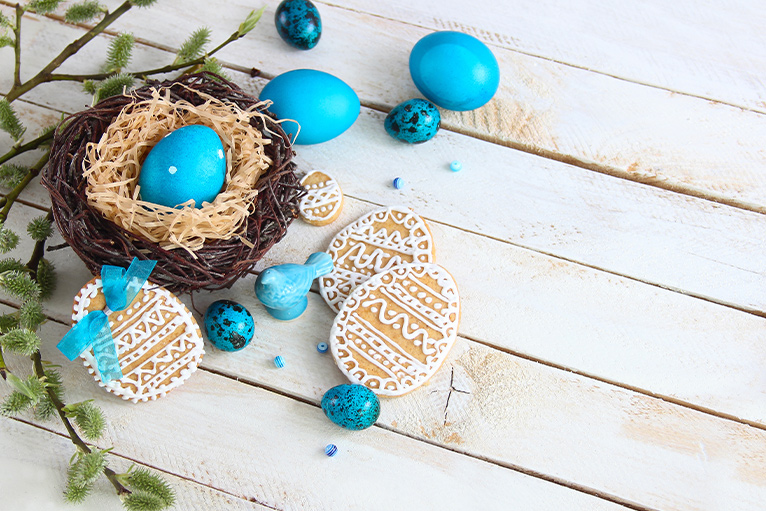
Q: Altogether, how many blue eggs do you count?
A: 7